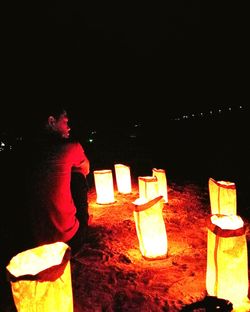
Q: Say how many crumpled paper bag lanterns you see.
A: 8